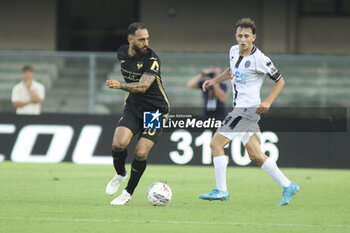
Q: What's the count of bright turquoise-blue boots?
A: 2